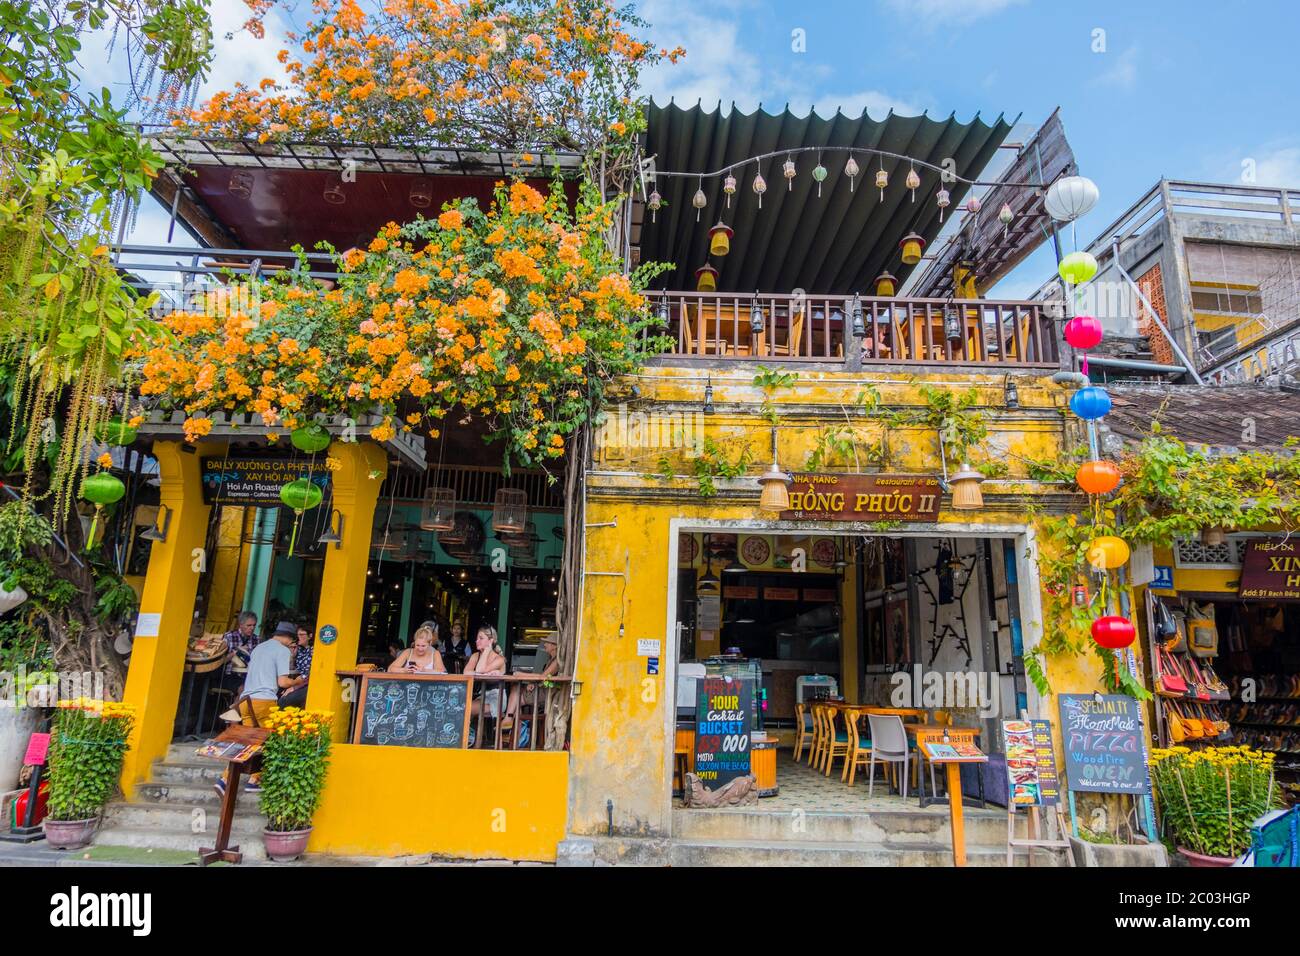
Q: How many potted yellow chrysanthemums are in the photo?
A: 3